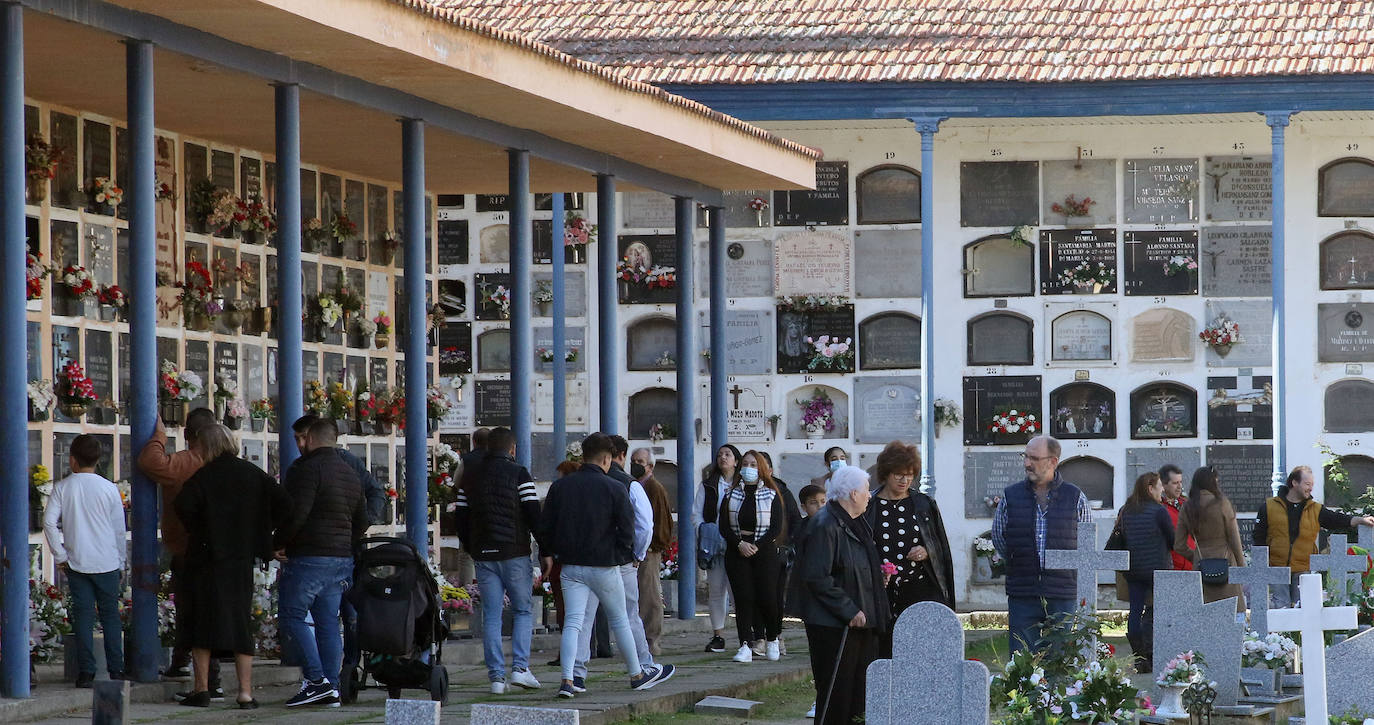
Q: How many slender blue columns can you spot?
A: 11